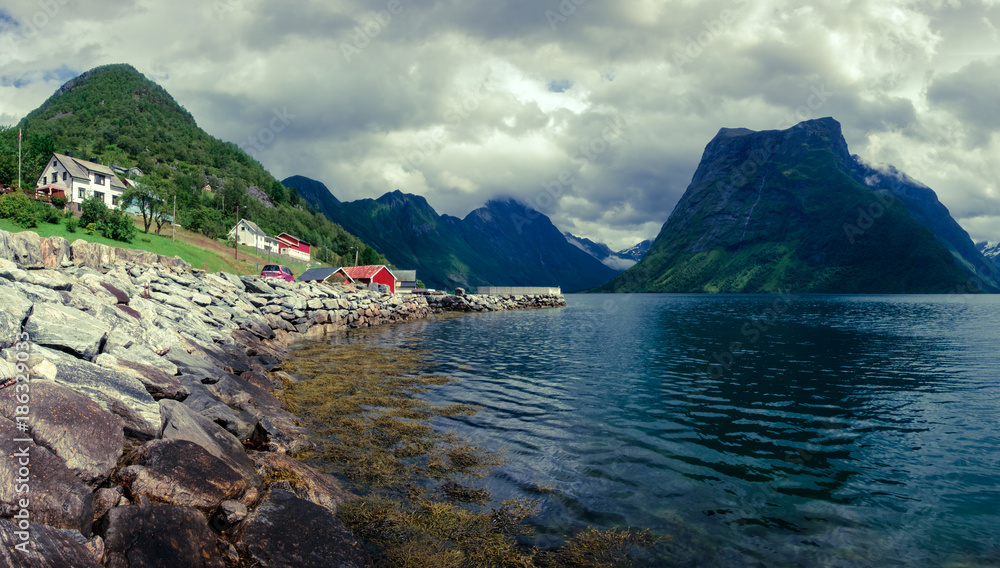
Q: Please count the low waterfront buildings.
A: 3